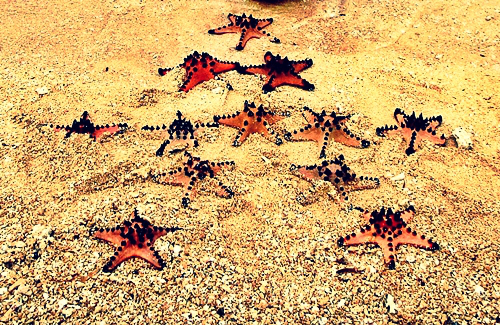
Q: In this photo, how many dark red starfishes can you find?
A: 2